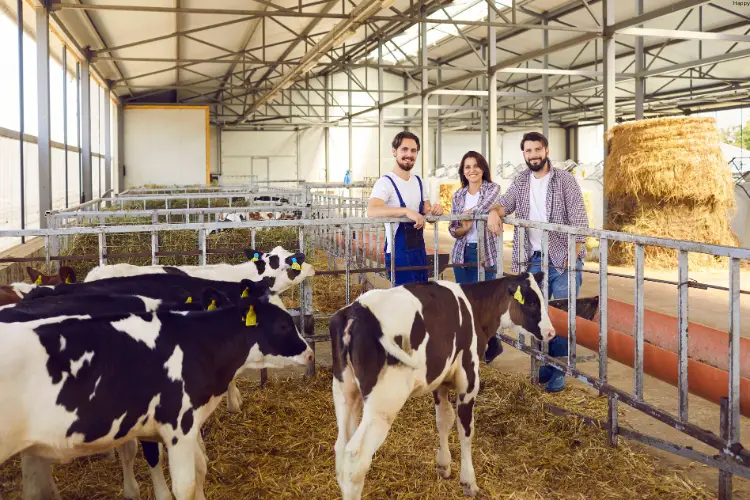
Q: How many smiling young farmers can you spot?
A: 3